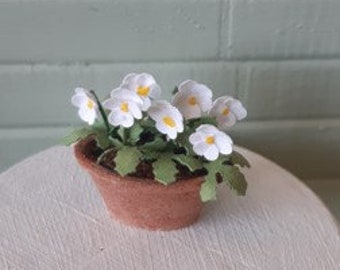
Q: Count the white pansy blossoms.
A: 7